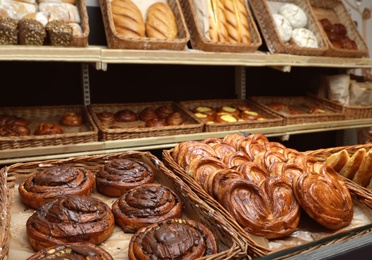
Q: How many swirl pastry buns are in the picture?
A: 6